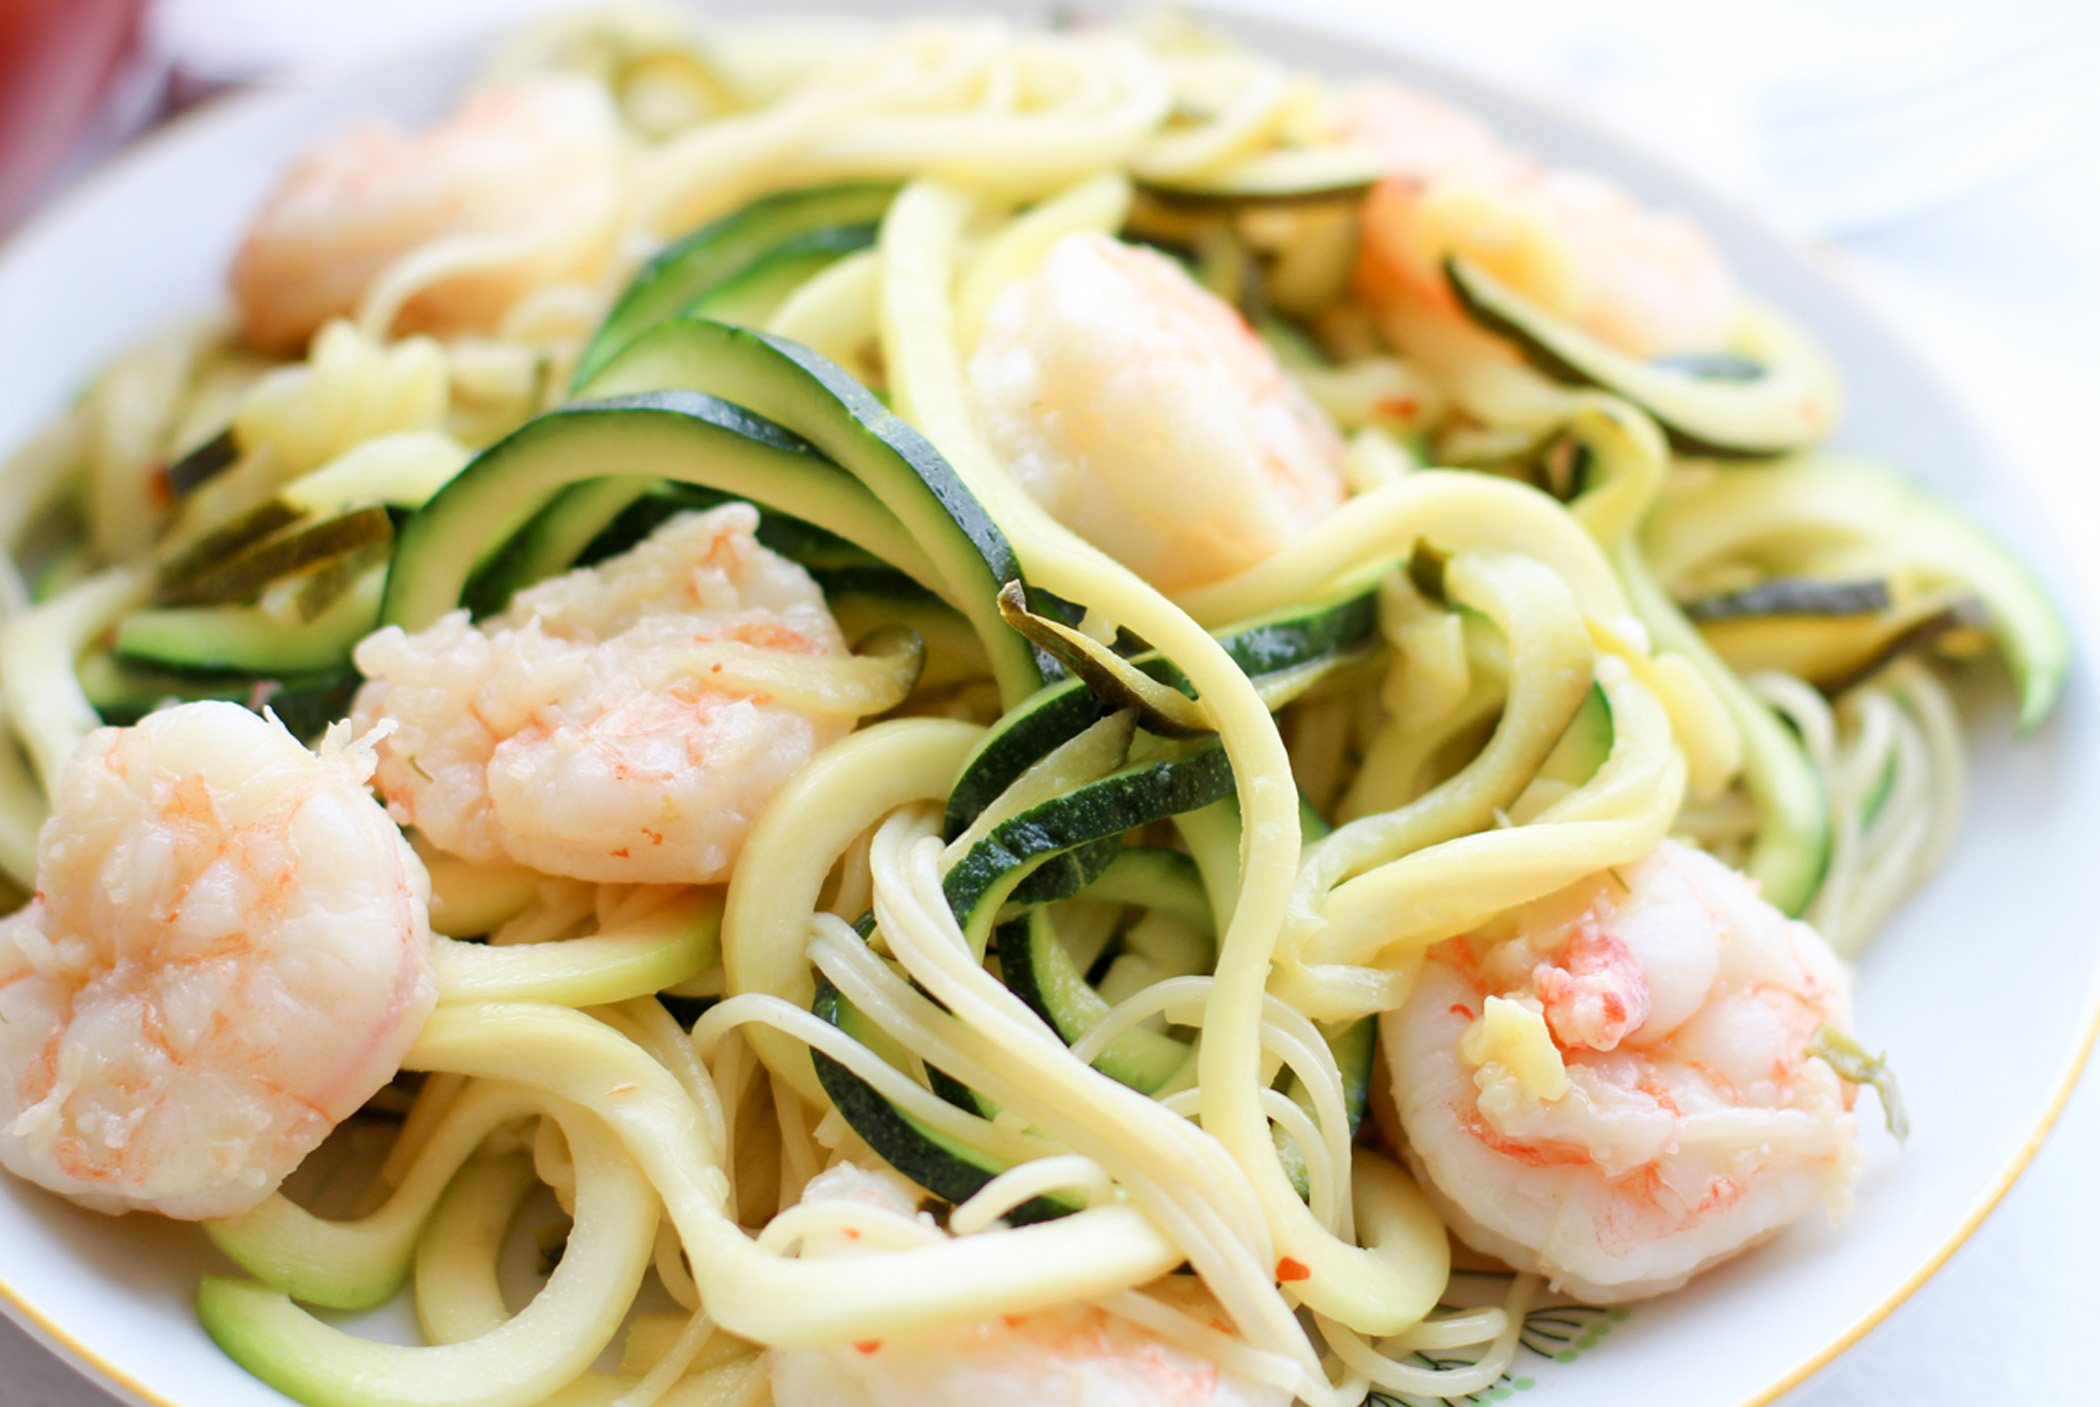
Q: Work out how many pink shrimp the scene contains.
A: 7